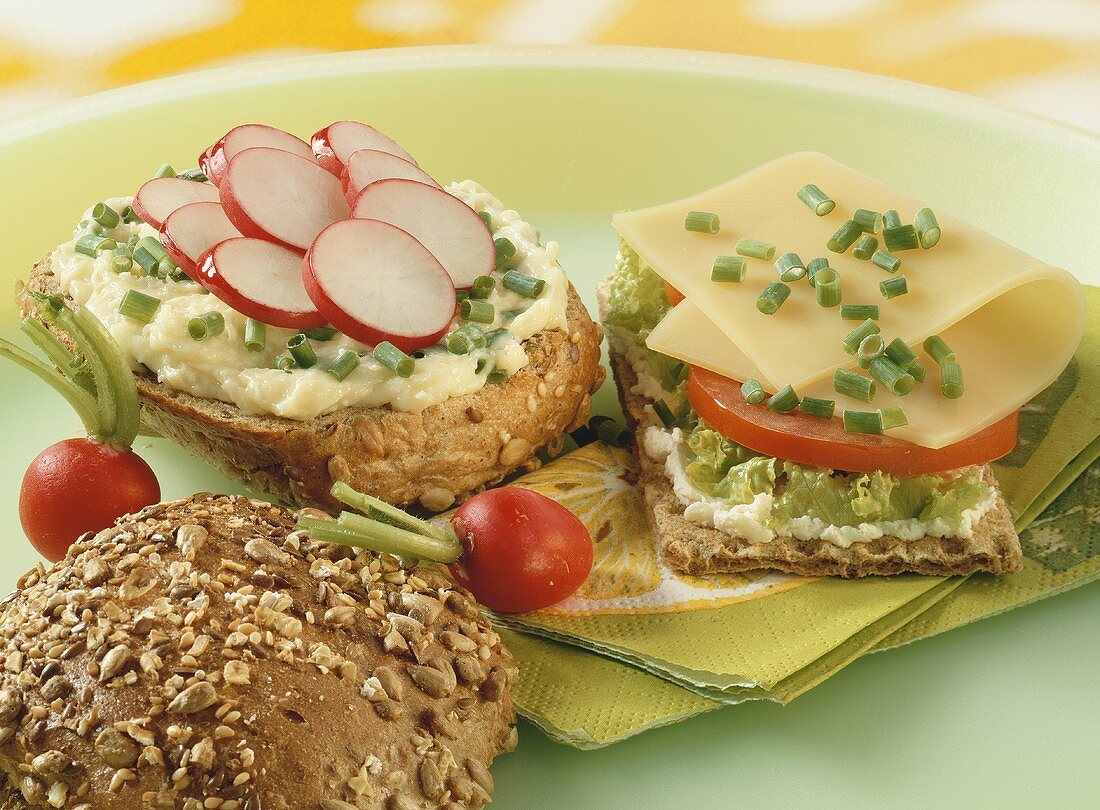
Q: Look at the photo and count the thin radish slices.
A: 9